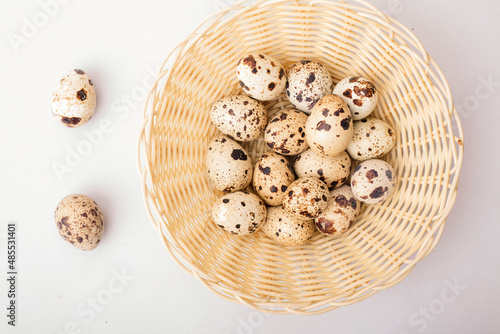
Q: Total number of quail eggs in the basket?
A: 15